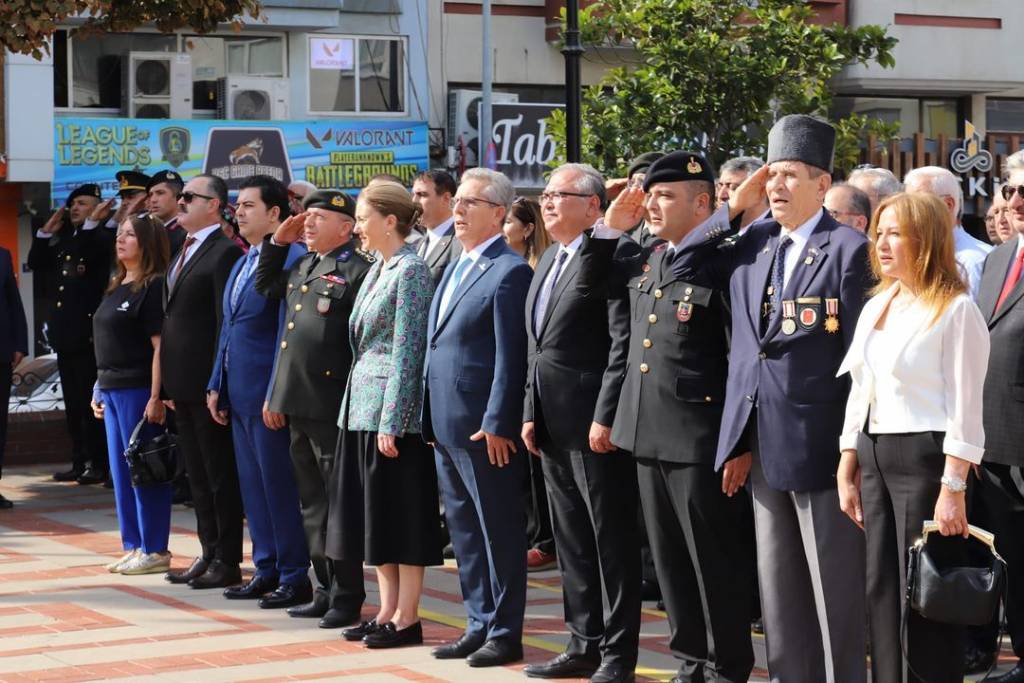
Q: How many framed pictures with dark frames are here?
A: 0